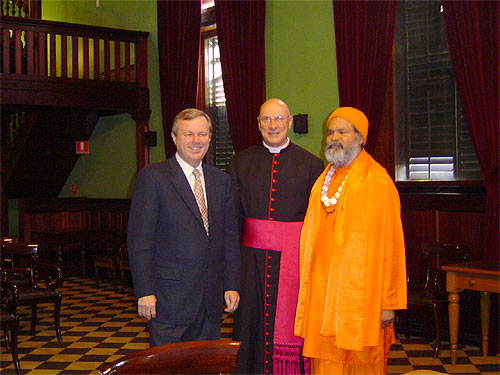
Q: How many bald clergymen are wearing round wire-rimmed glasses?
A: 1